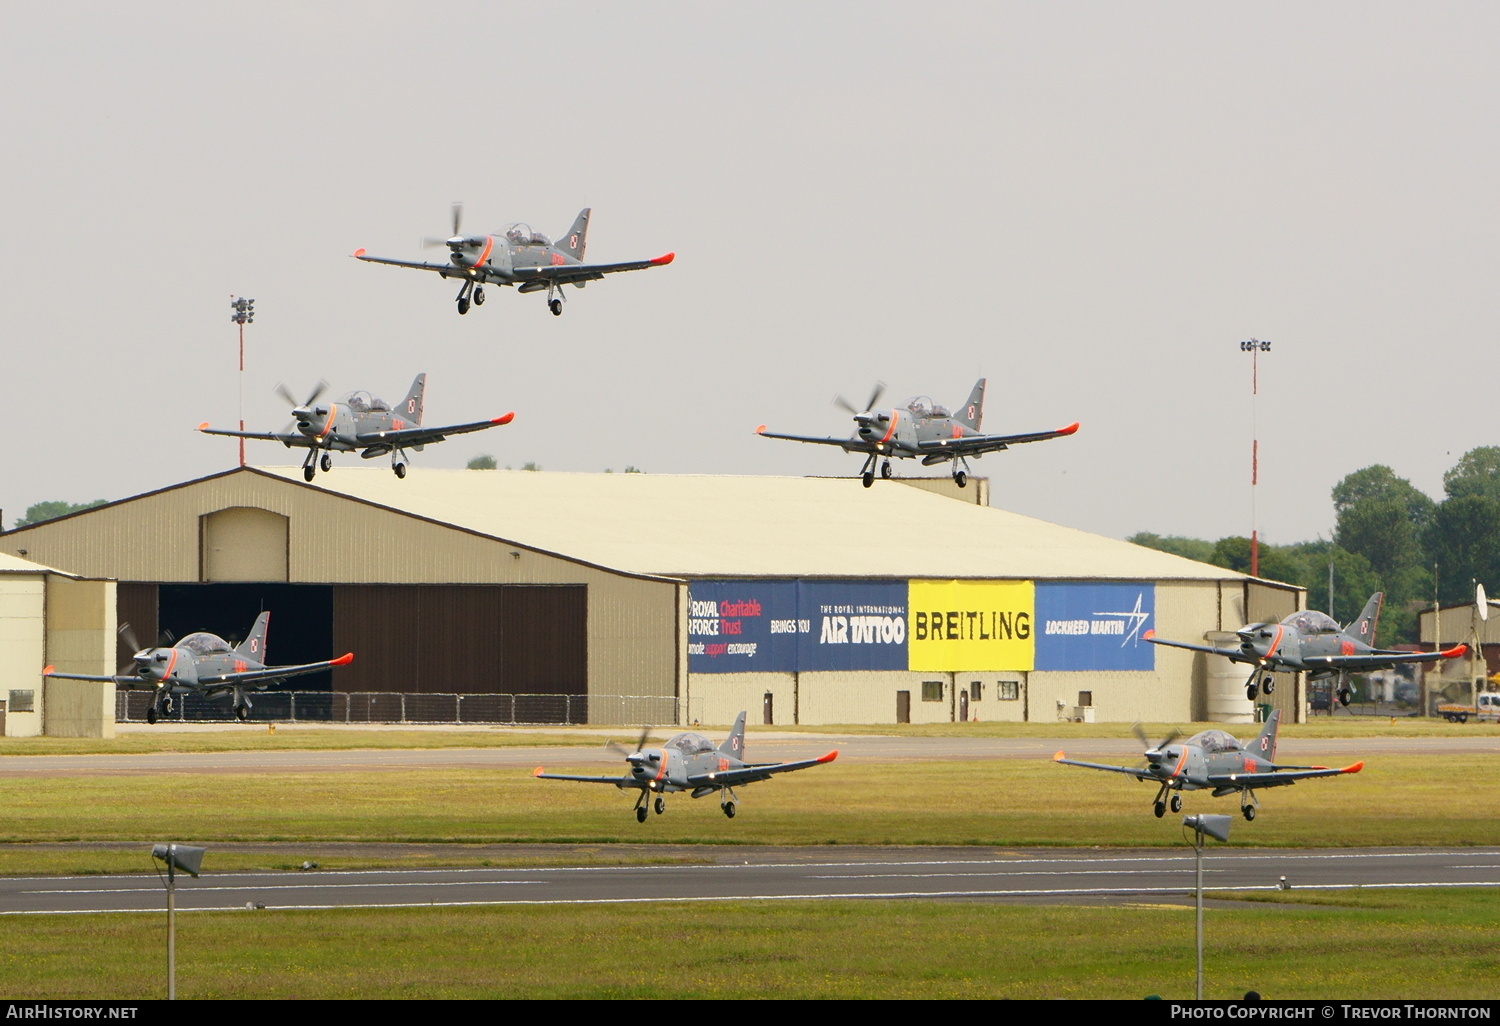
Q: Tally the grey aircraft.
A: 7